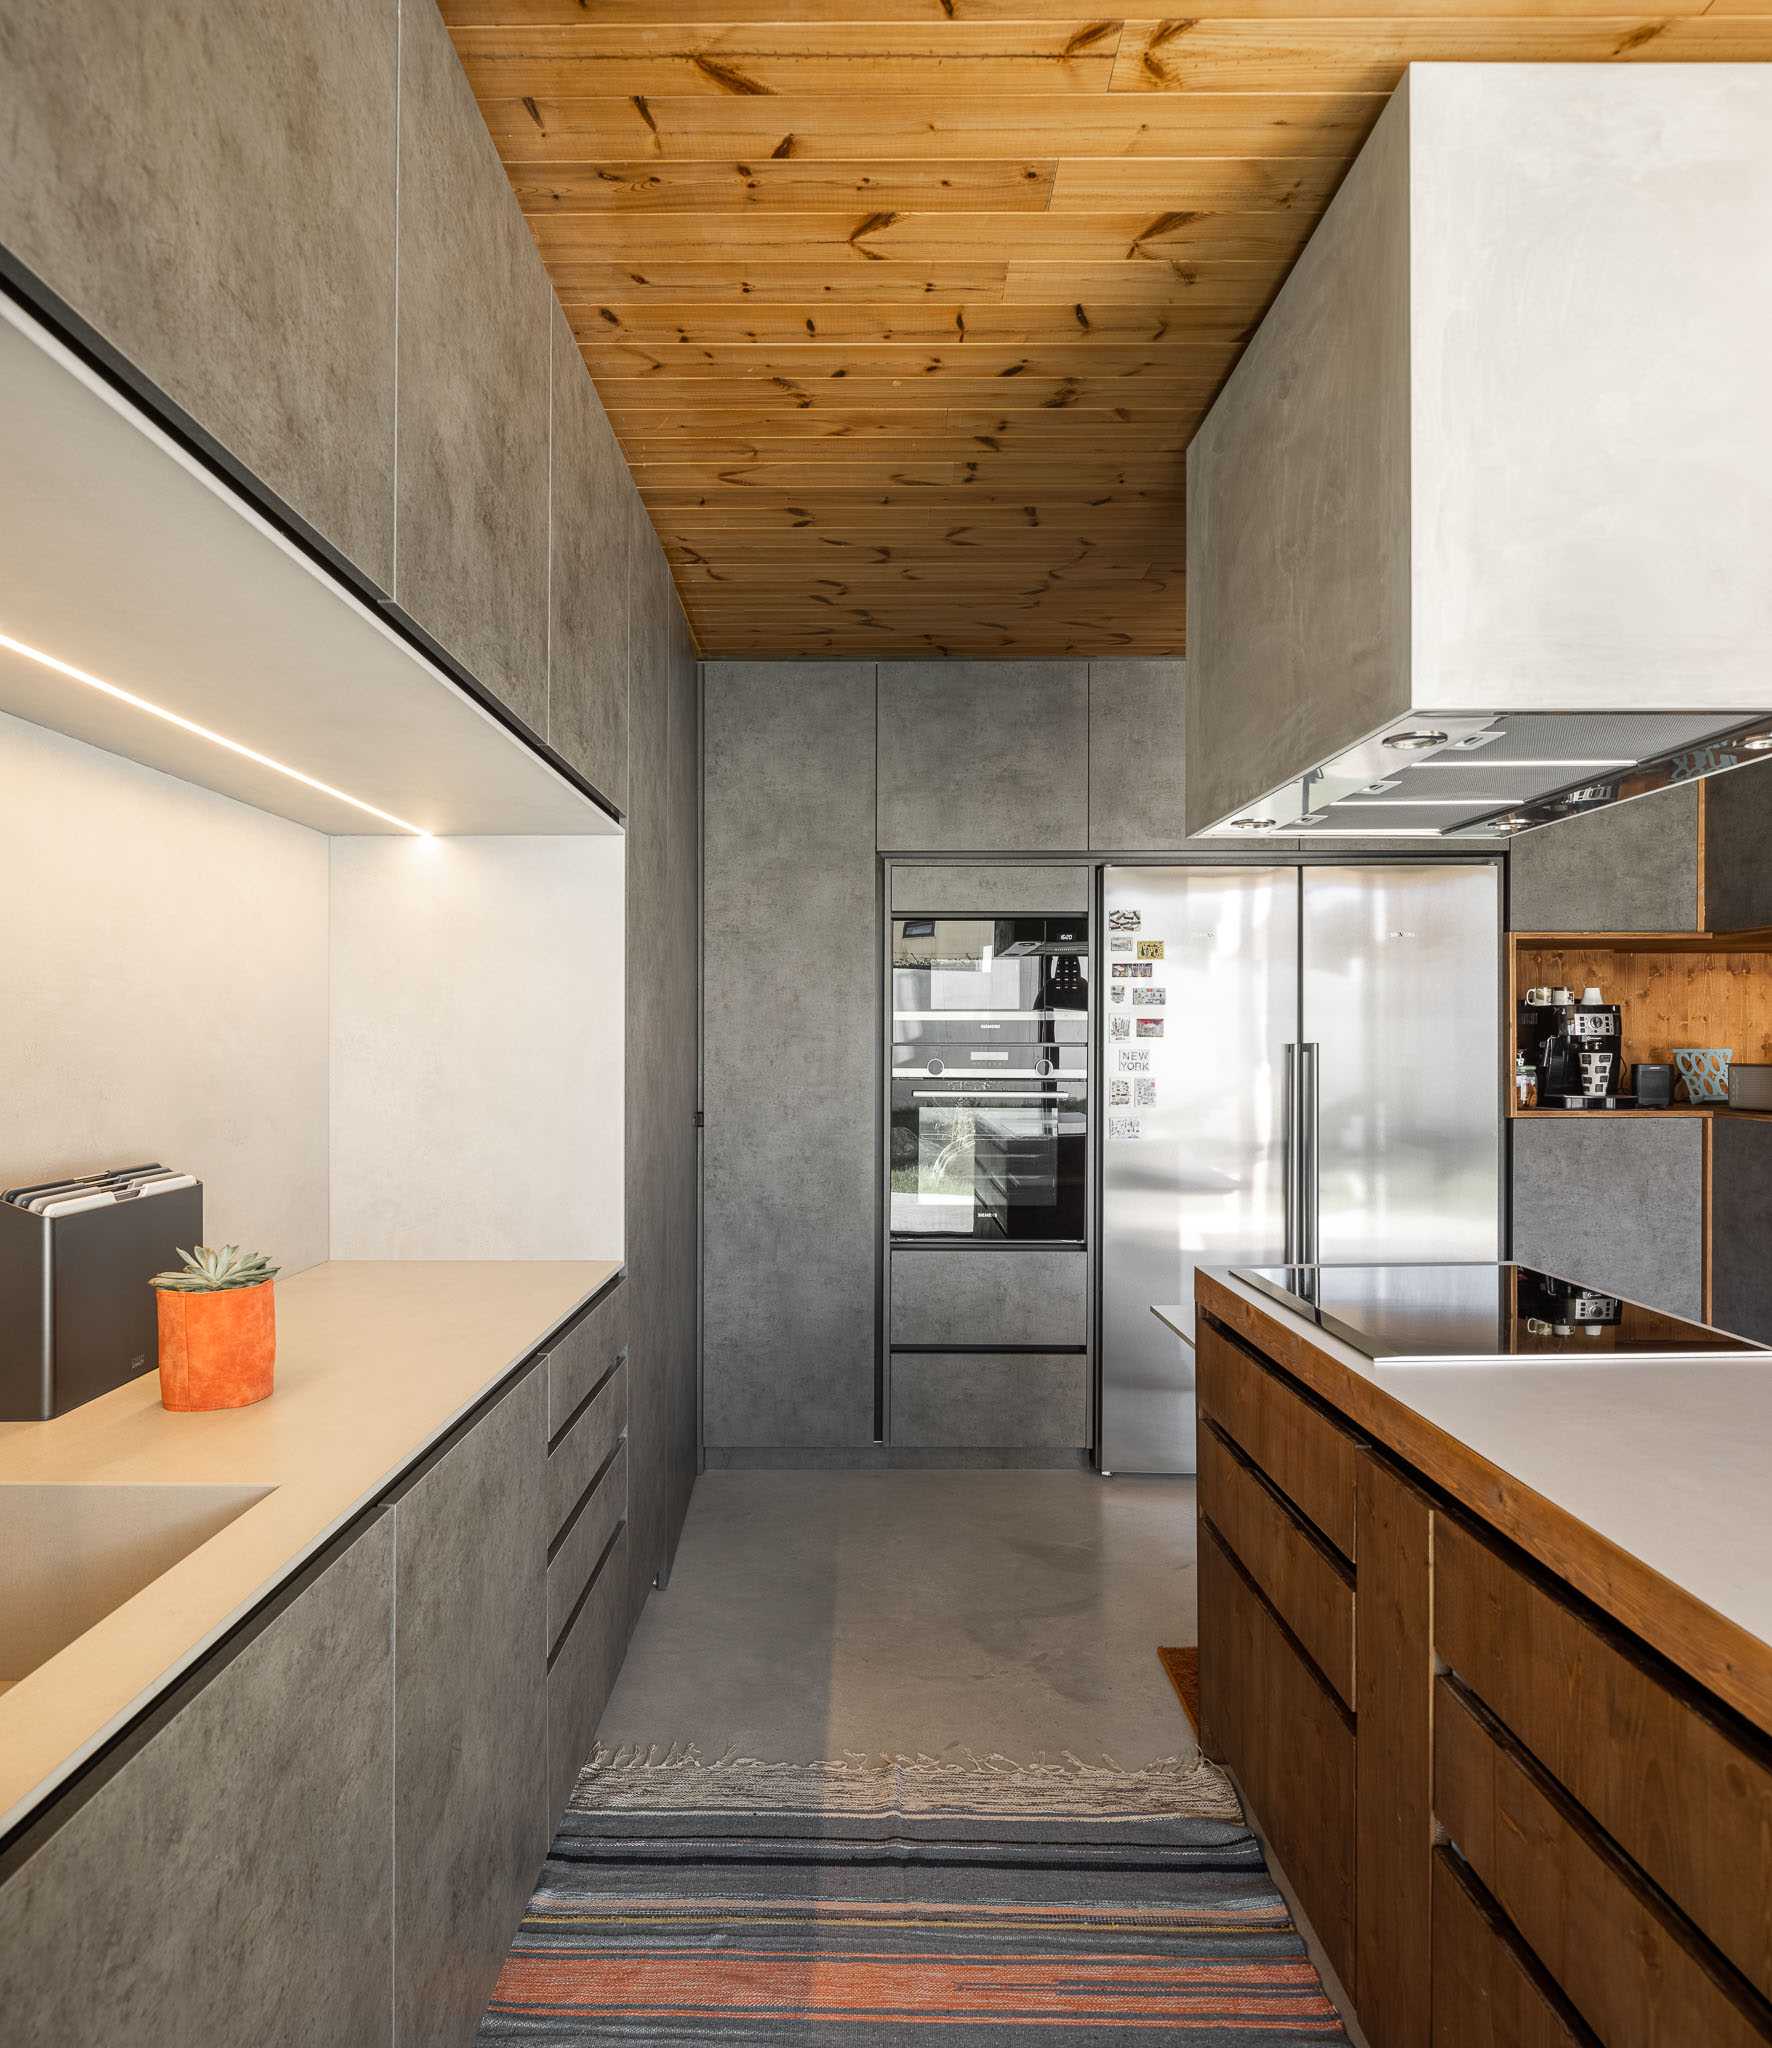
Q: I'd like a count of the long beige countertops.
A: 1